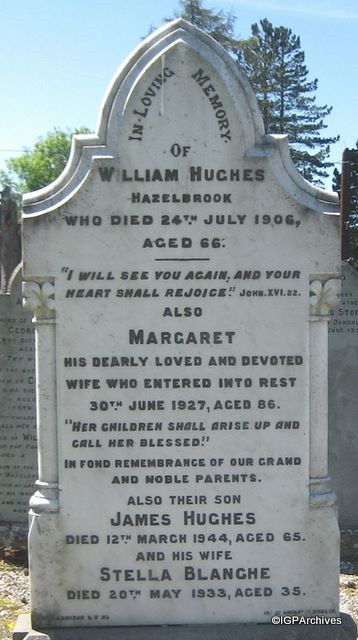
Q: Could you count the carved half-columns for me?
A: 2